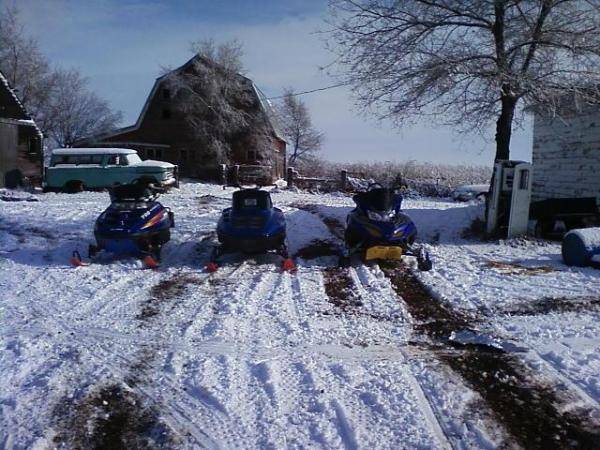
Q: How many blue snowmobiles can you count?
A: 3